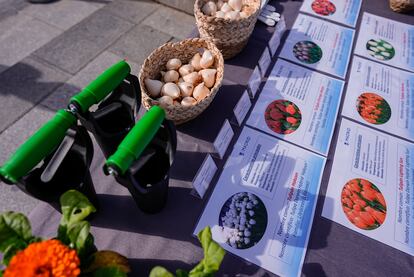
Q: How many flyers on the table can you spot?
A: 7